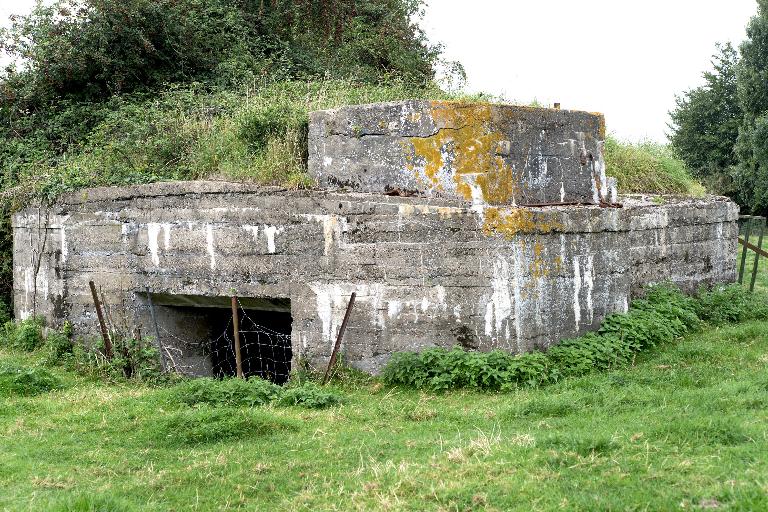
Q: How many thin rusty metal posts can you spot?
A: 3